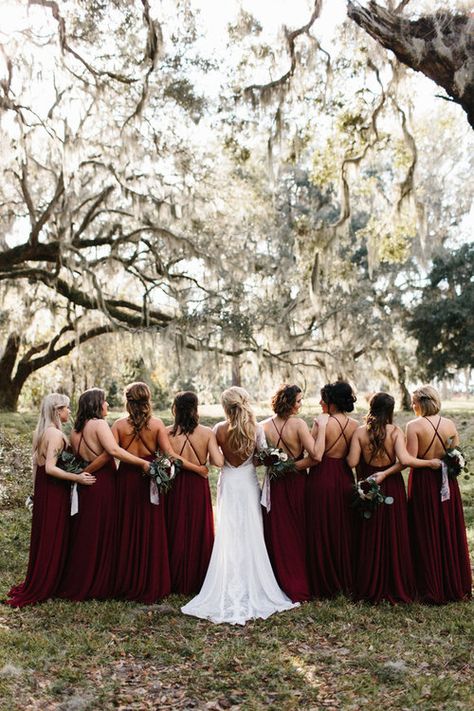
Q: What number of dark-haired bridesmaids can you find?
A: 6